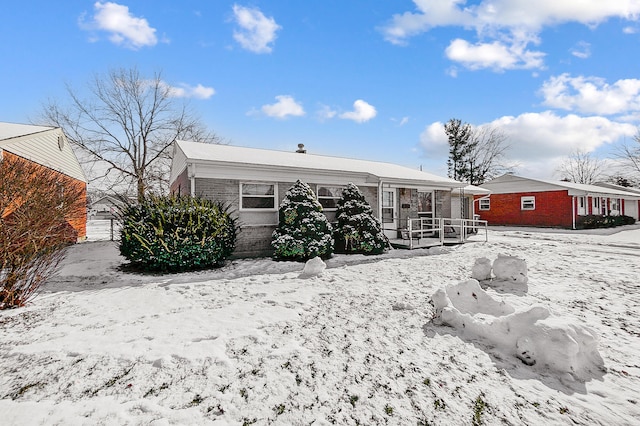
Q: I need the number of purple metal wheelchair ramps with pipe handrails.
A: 0